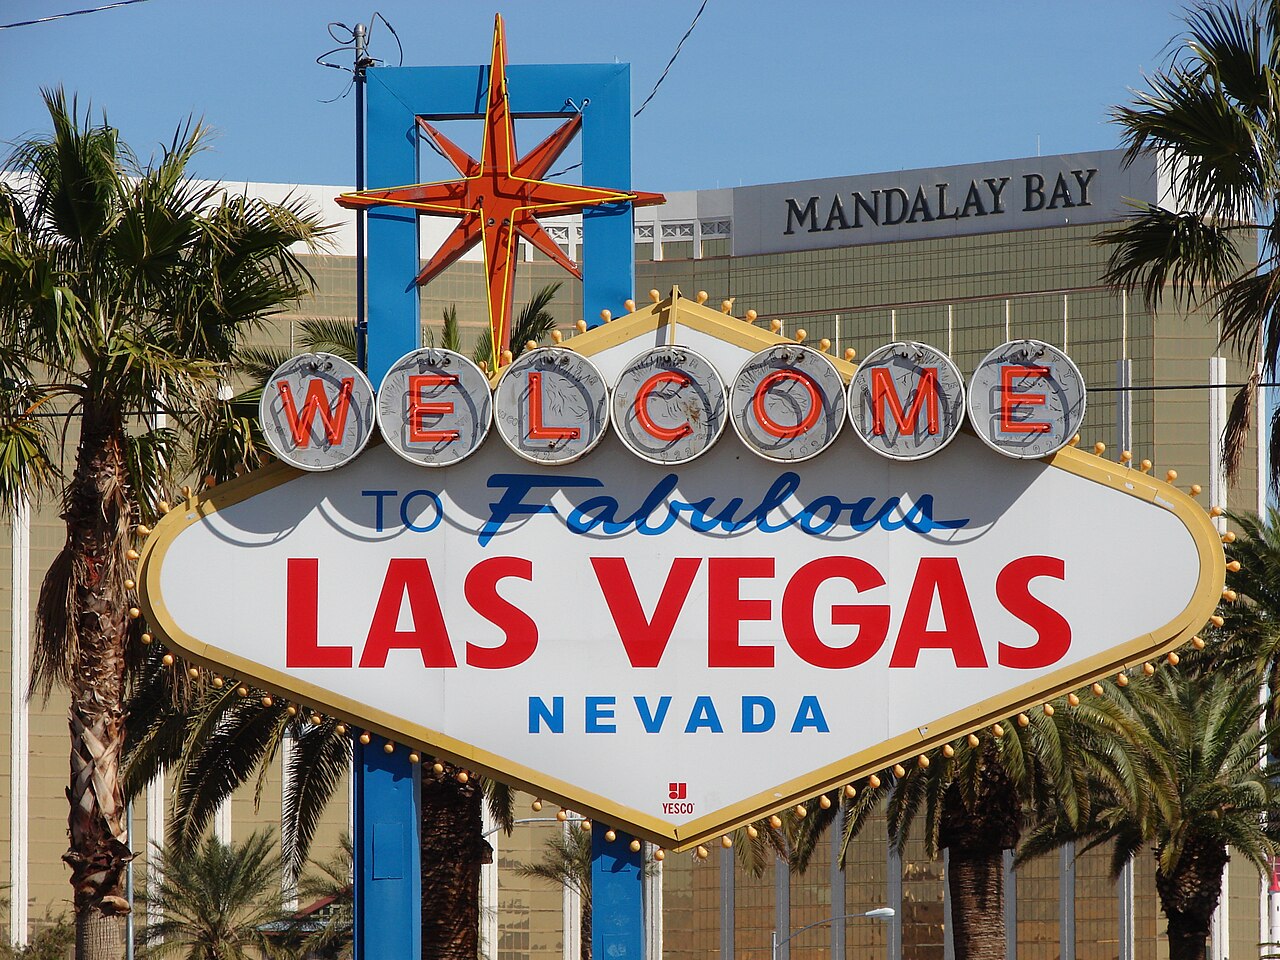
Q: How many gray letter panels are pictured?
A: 7